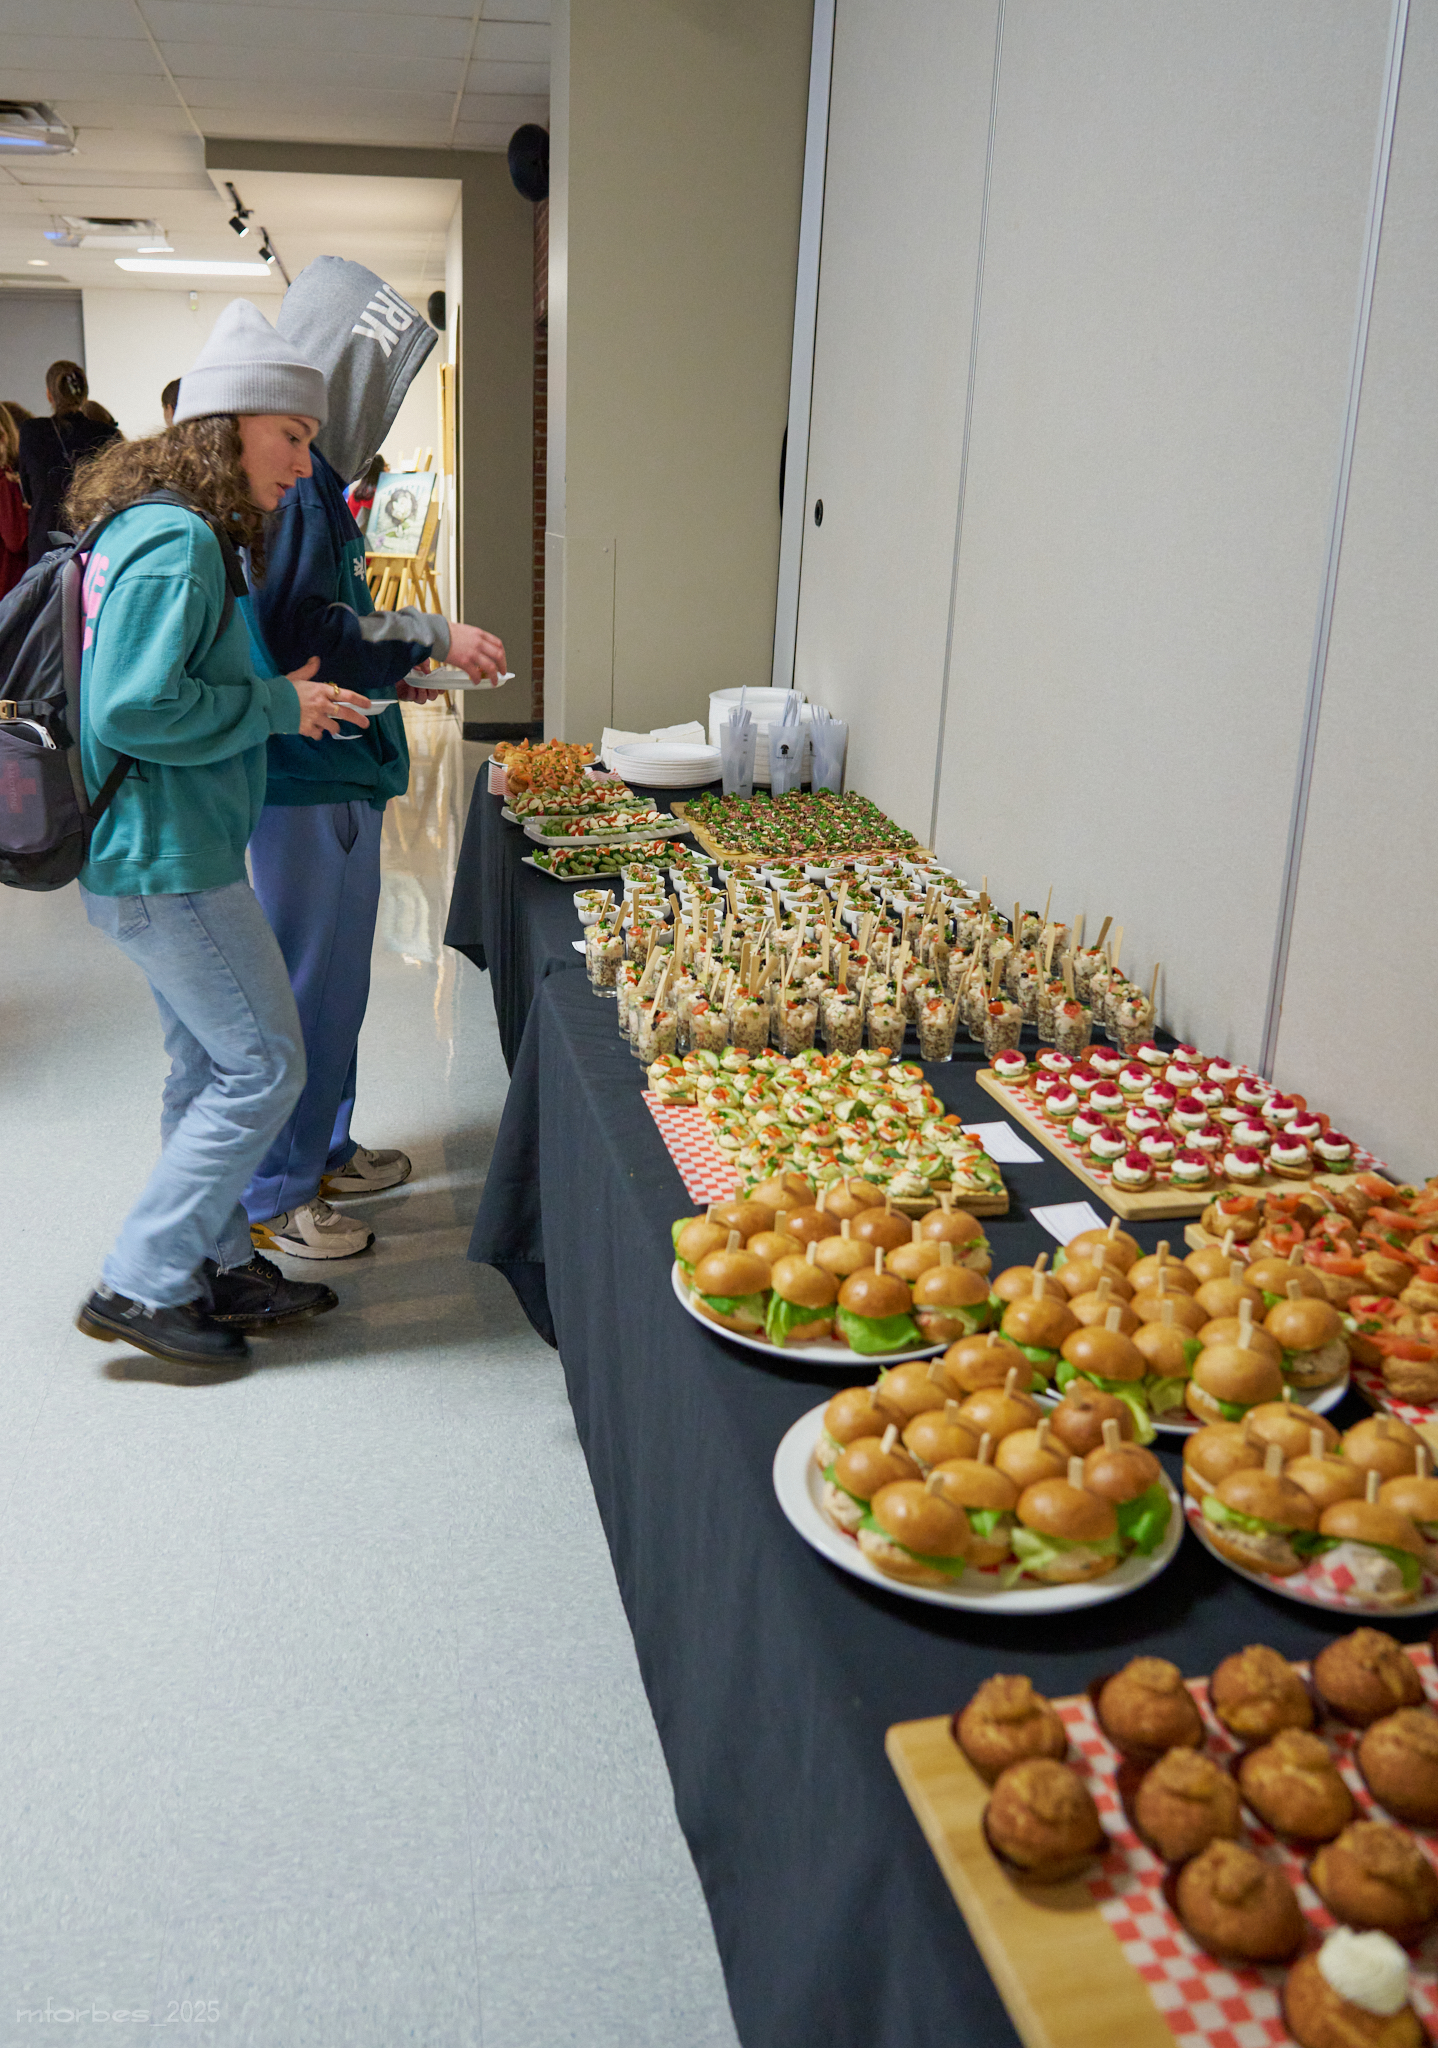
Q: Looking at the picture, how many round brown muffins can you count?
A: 11